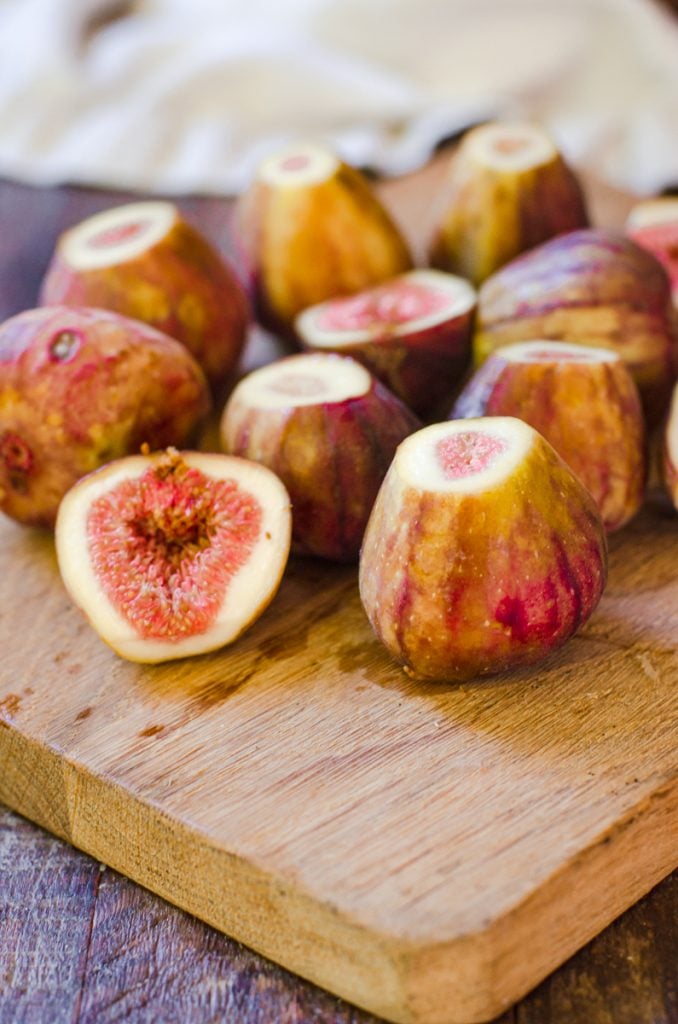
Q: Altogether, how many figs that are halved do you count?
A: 3